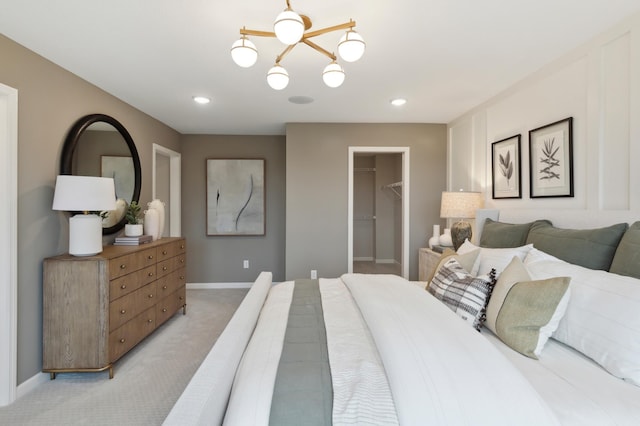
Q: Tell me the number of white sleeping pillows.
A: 2